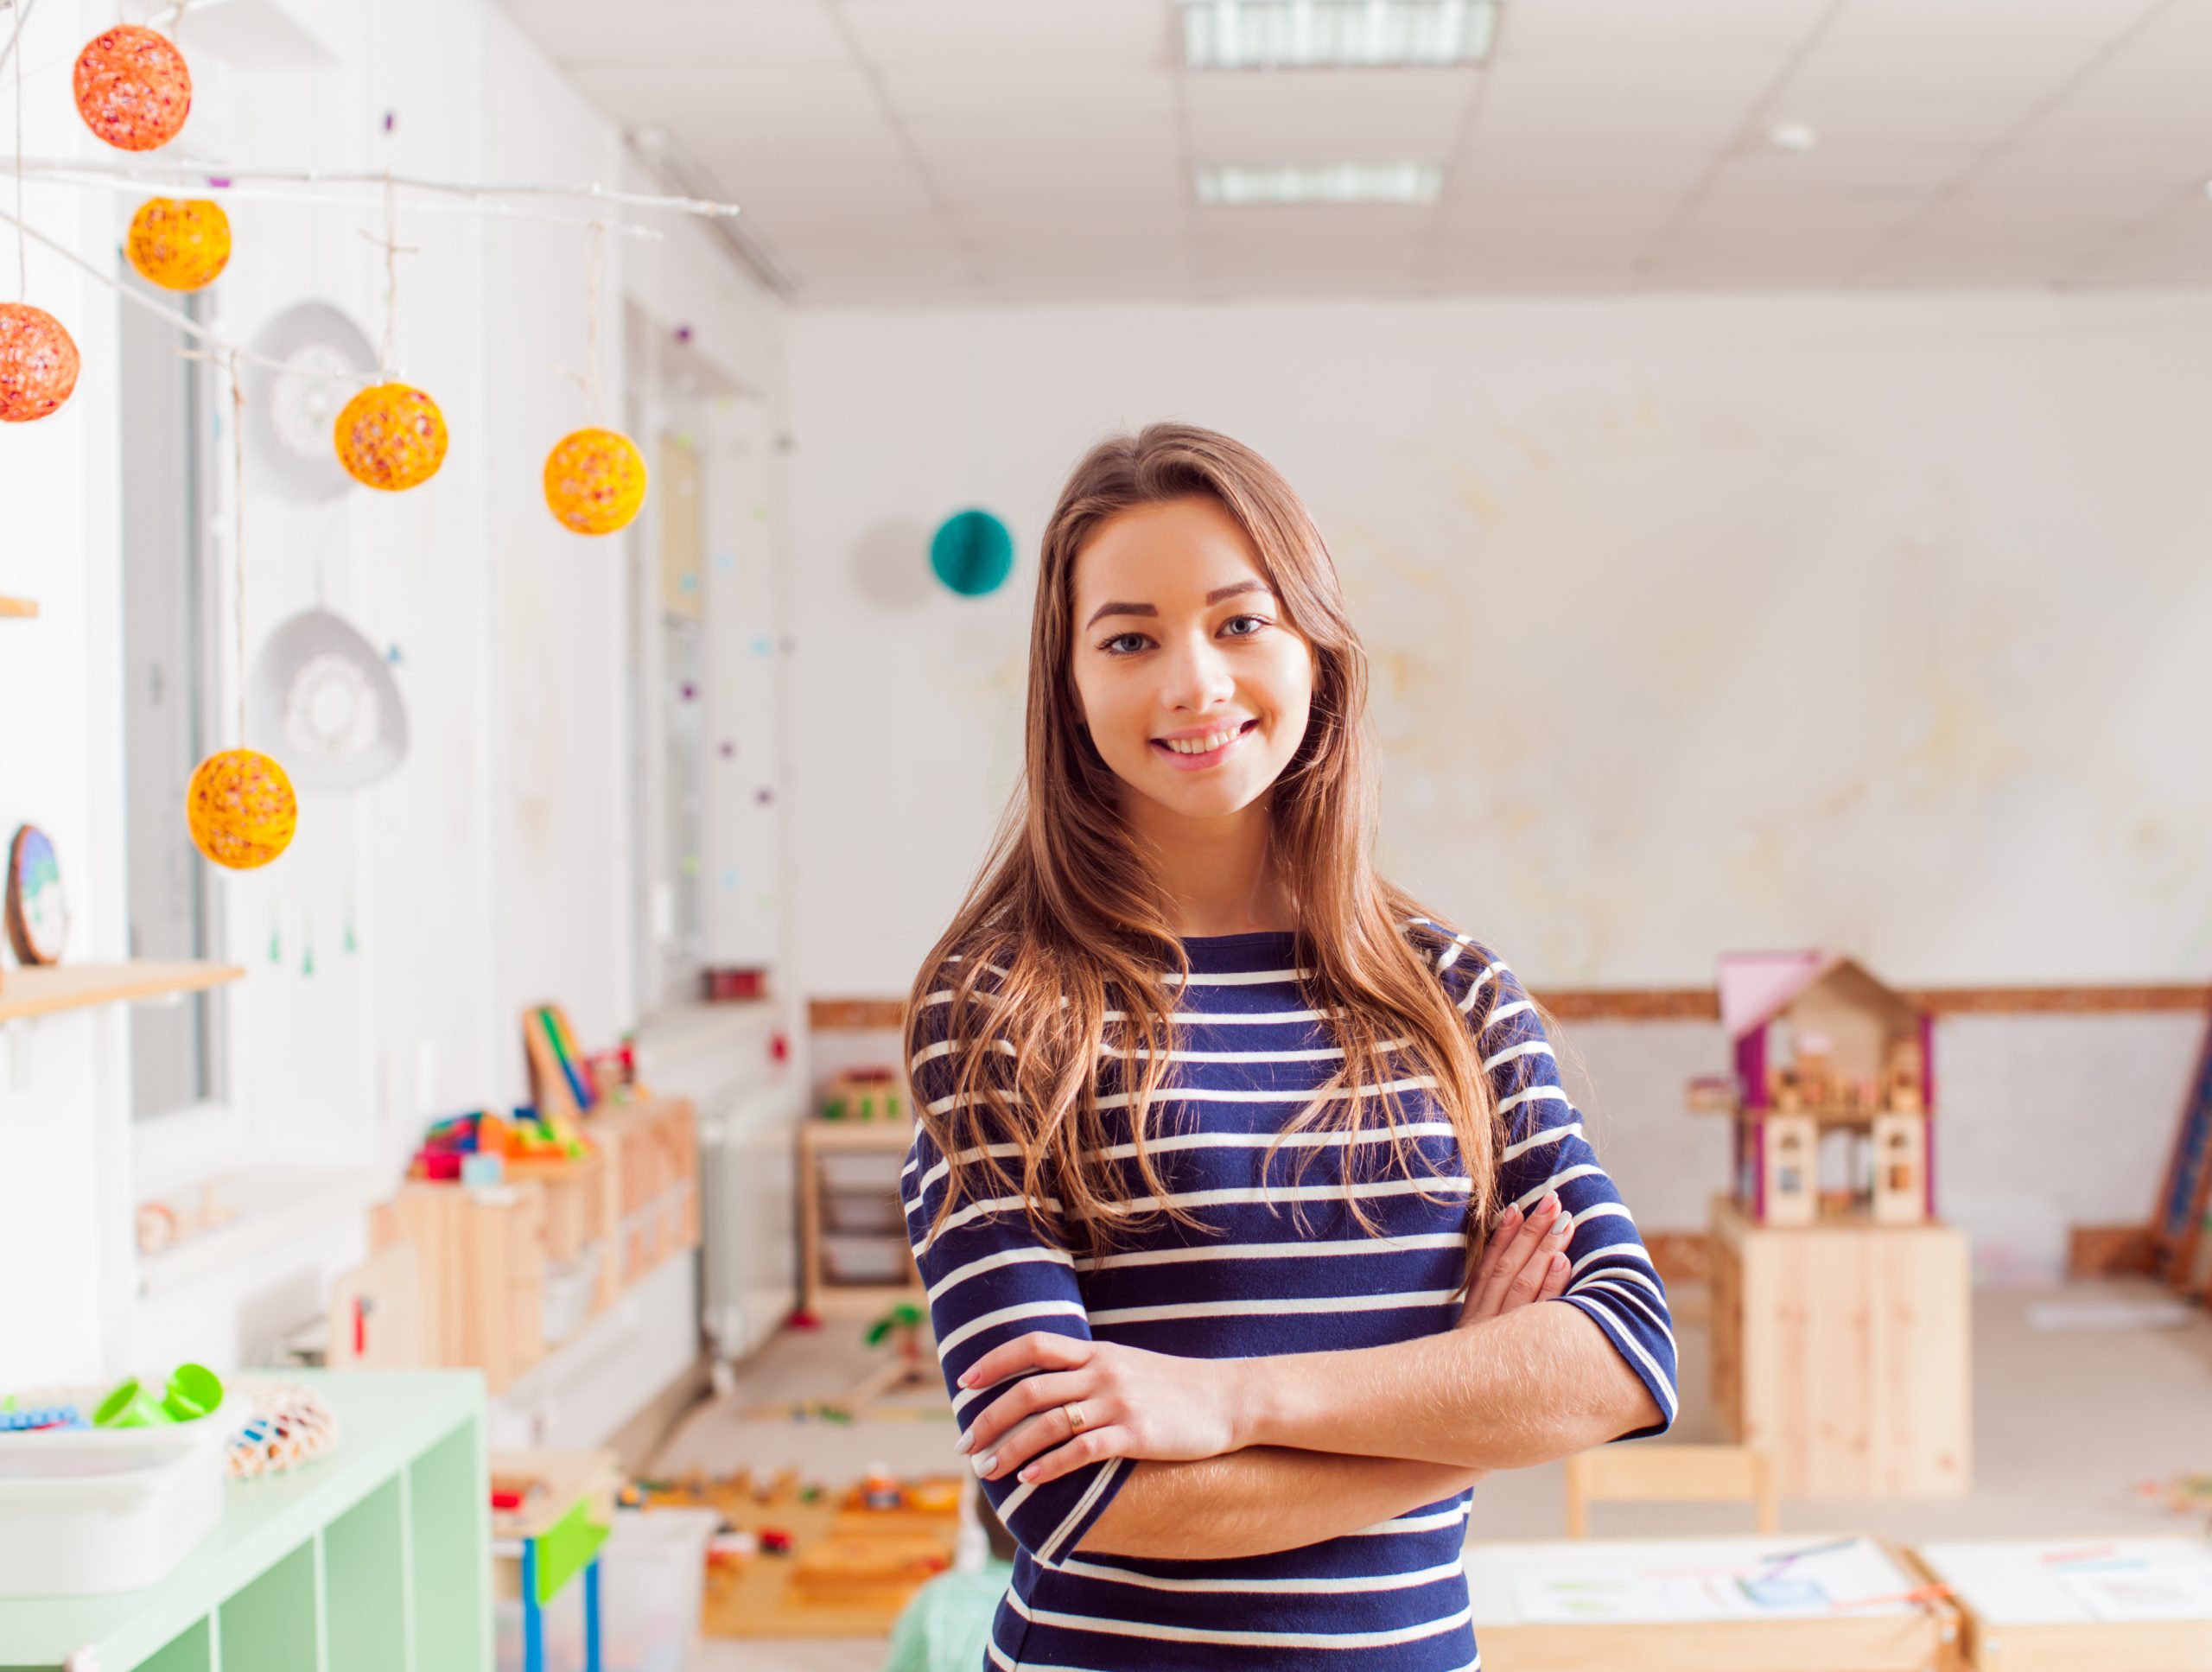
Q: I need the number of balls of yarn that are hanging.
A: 6